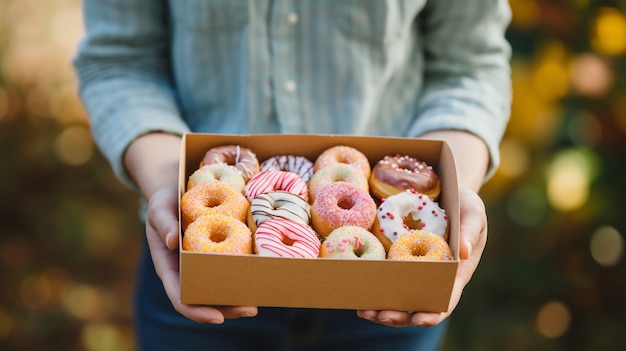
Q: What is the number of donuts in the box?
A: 15